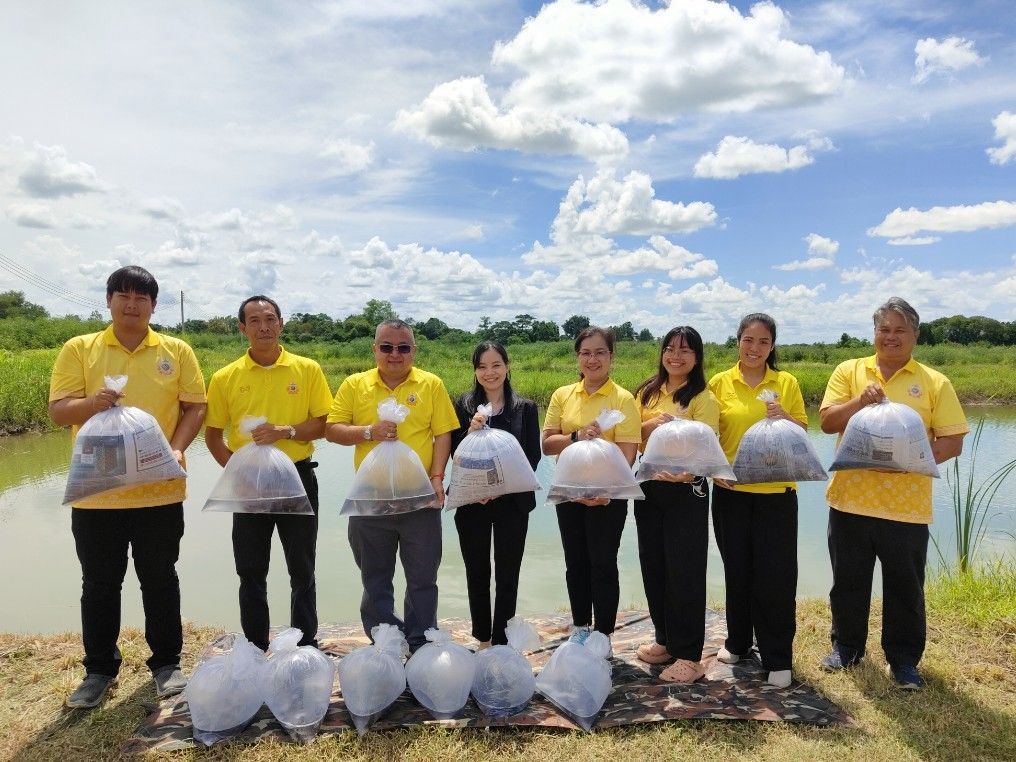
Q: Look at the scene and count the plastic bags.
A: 14